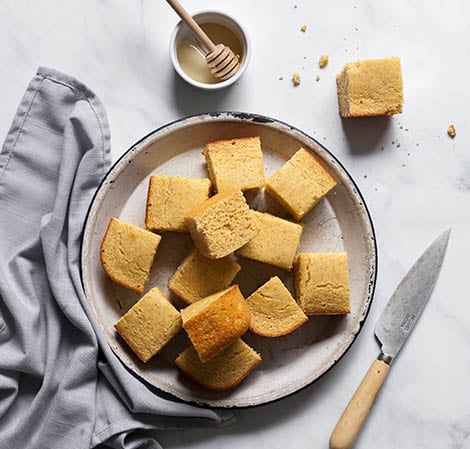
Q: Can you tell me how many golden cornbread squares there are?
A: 13